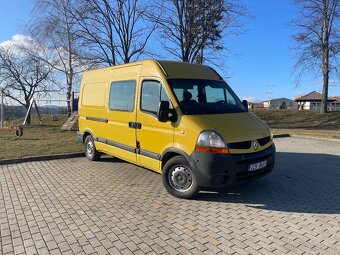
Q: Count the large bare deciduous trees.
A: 5